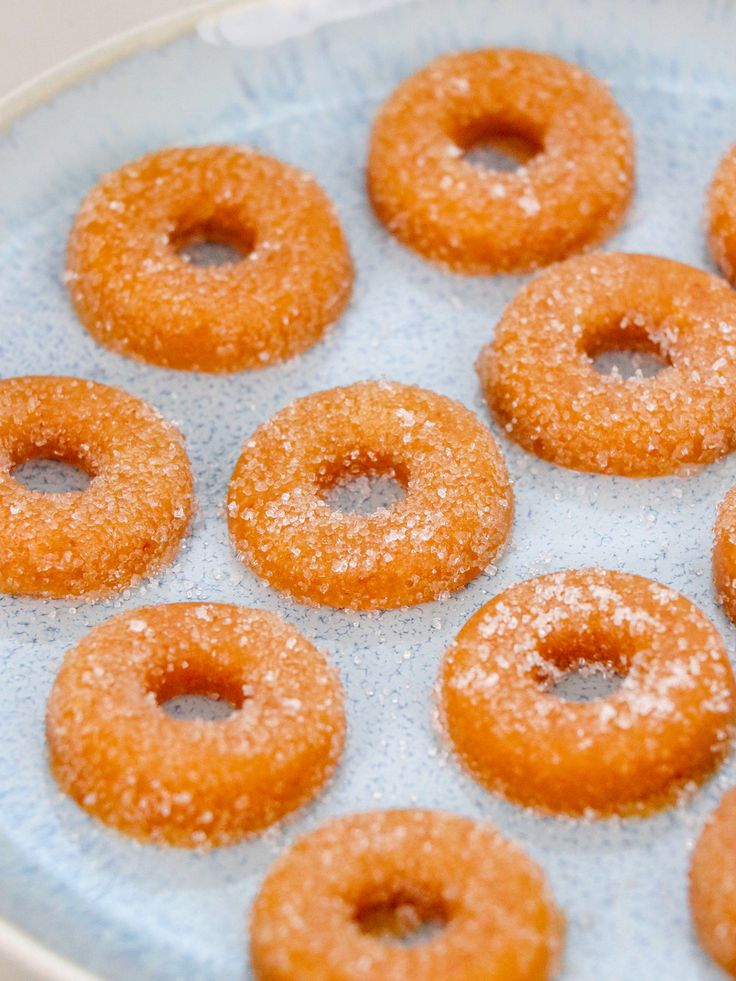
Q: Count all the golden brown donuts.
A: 11